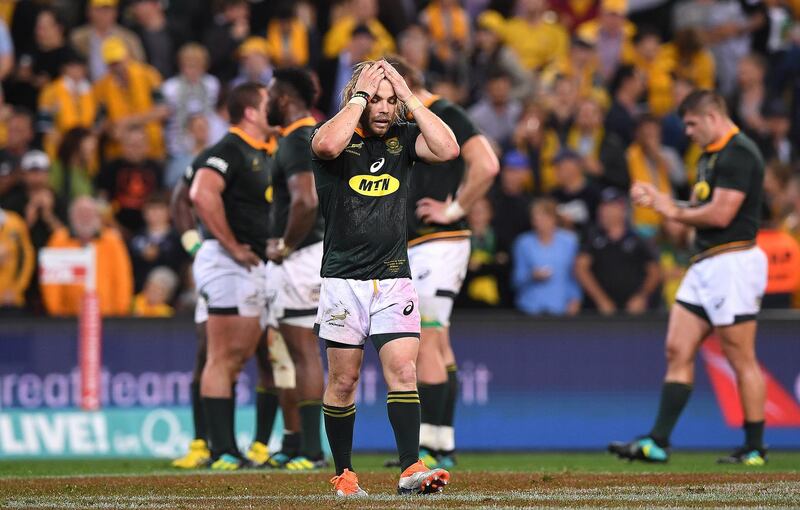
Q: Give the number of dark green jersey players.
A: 6